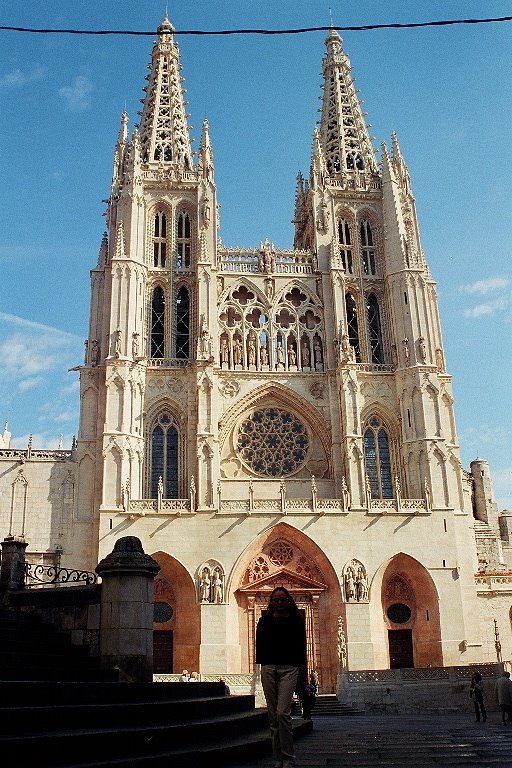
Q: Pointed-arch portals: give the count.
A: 3